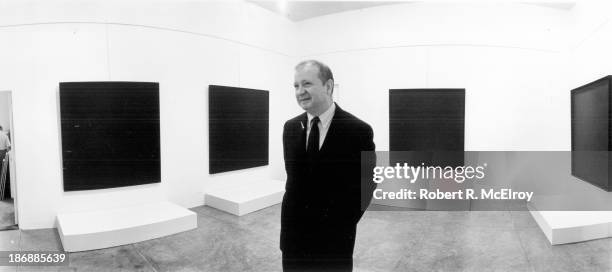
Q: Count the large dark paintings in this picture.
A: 4